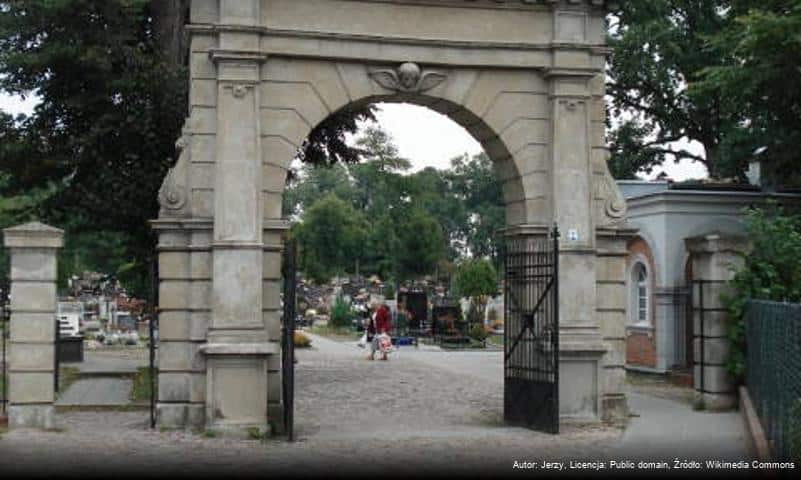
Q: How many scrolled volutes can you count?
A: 2